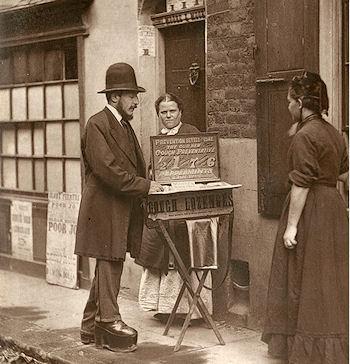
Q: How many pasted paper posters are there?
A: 3